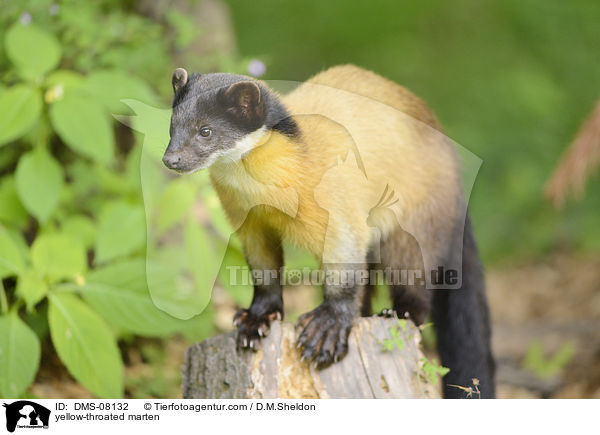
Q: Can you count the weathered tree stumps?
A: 1